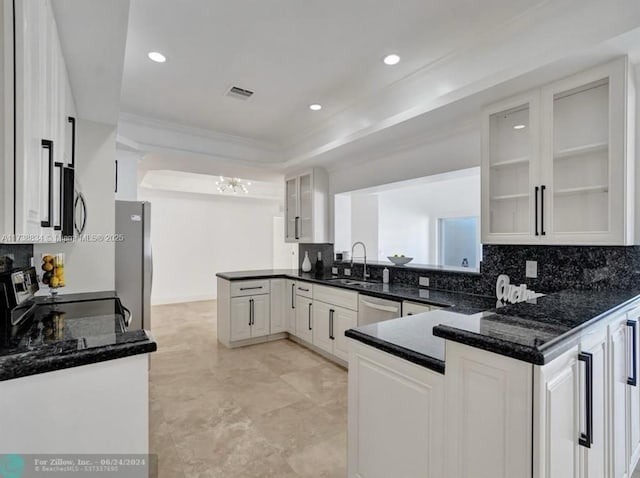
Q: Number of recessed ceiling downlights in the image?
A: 3